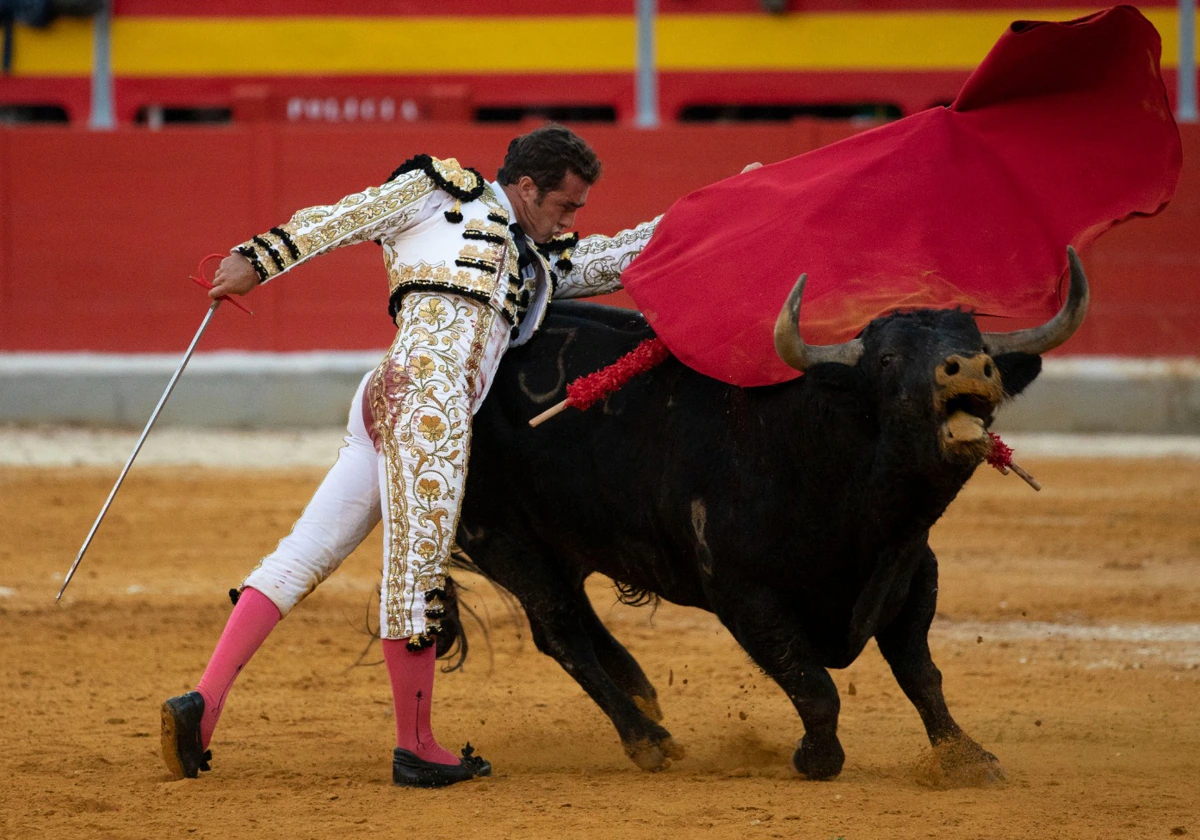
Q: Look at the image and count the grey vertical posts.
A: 3